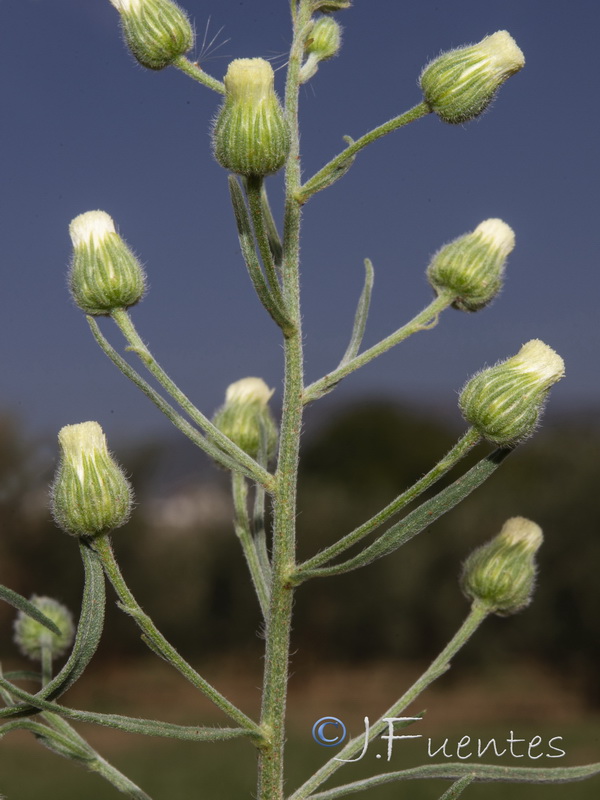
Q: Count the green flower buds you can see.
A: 11